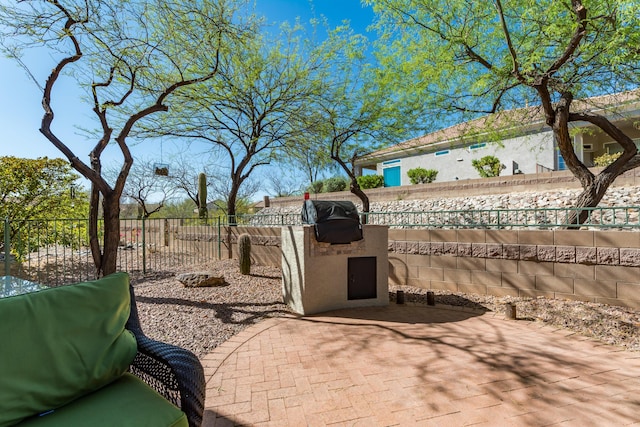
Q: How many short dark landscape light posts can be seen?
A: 3